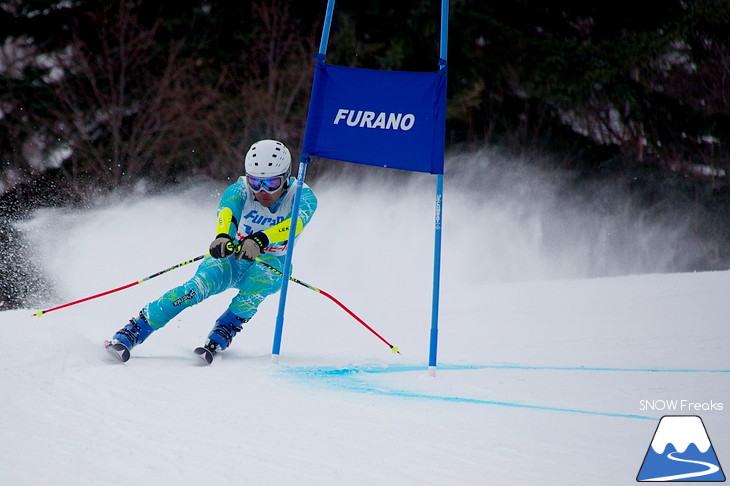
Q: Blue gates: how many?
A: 1